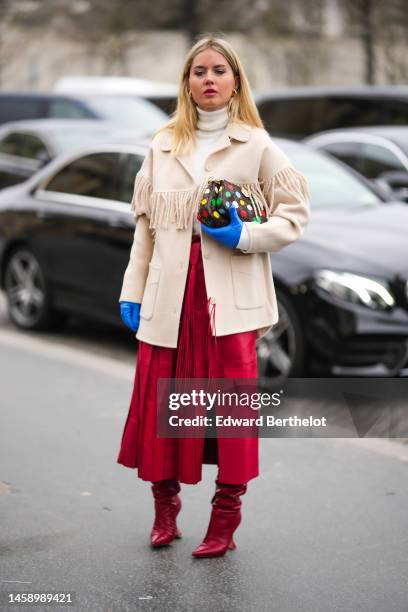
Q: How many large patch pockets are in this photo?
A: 2